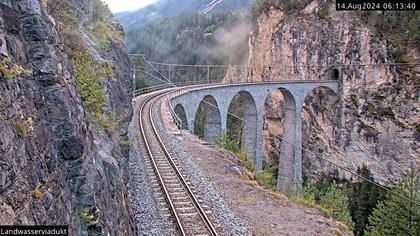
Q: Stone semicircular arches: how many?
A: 5